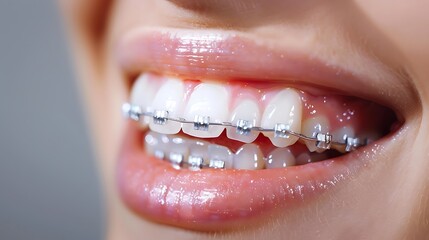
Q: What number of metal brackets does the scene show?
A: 11